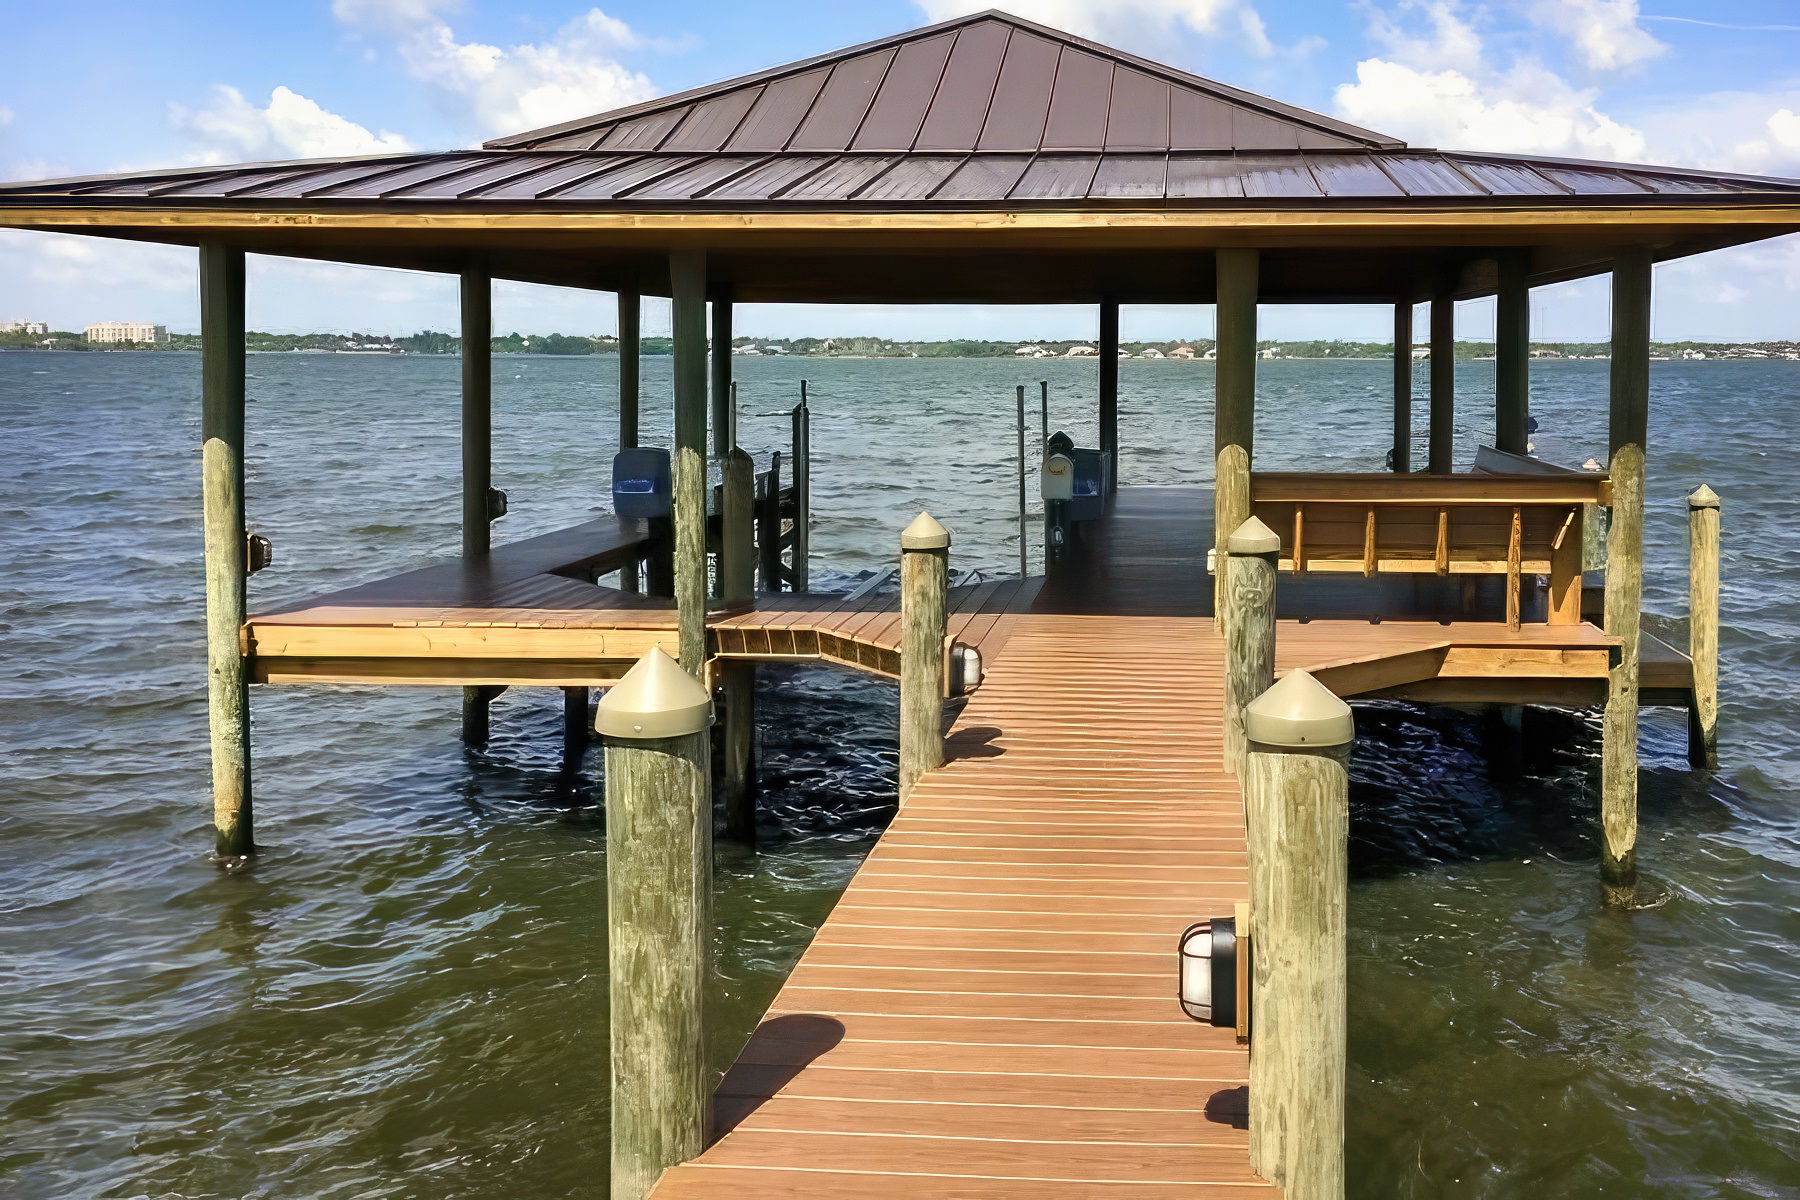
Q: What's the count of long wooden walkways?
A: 1